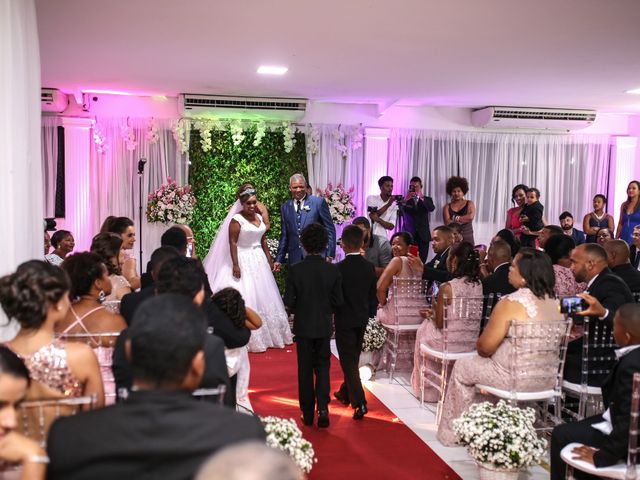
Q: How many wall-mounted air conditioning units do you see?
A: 3